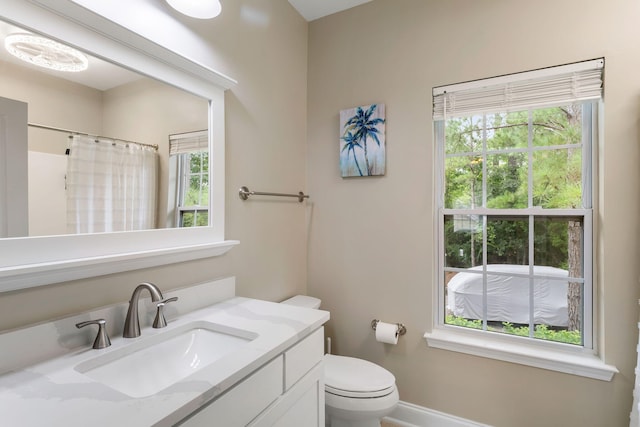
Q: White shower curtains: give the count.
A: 1